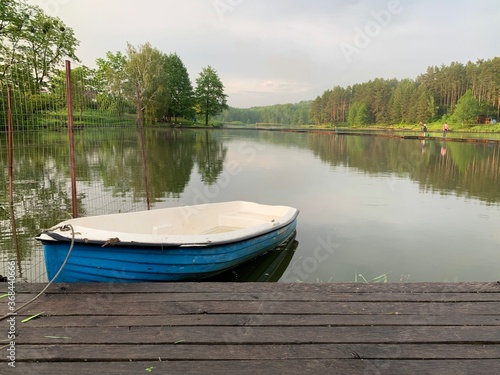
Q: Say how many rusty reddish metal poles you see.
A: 3